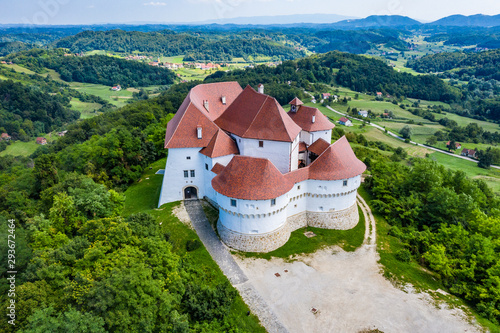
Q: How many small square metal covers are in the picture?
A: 3